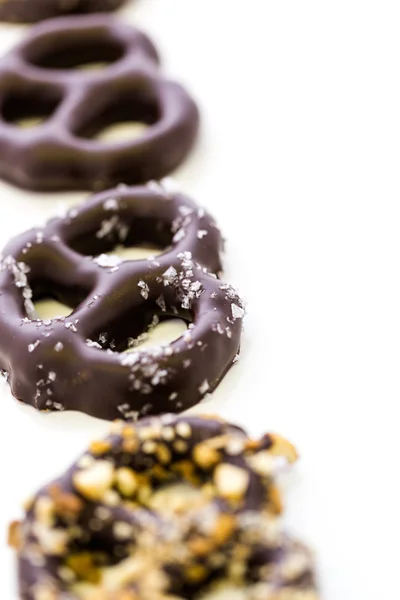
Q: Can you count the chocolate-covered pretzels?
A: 4